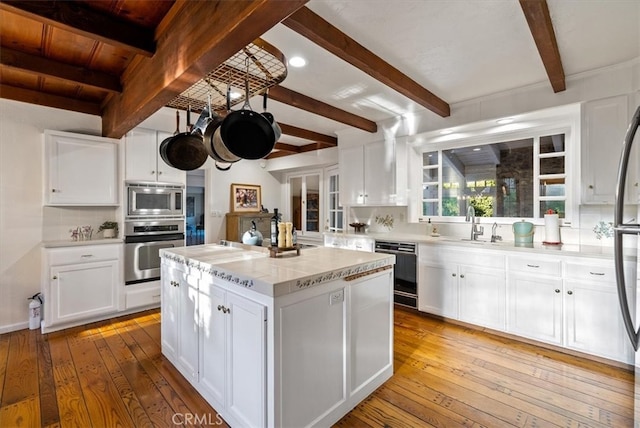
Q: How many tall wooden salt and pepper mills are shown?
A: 2